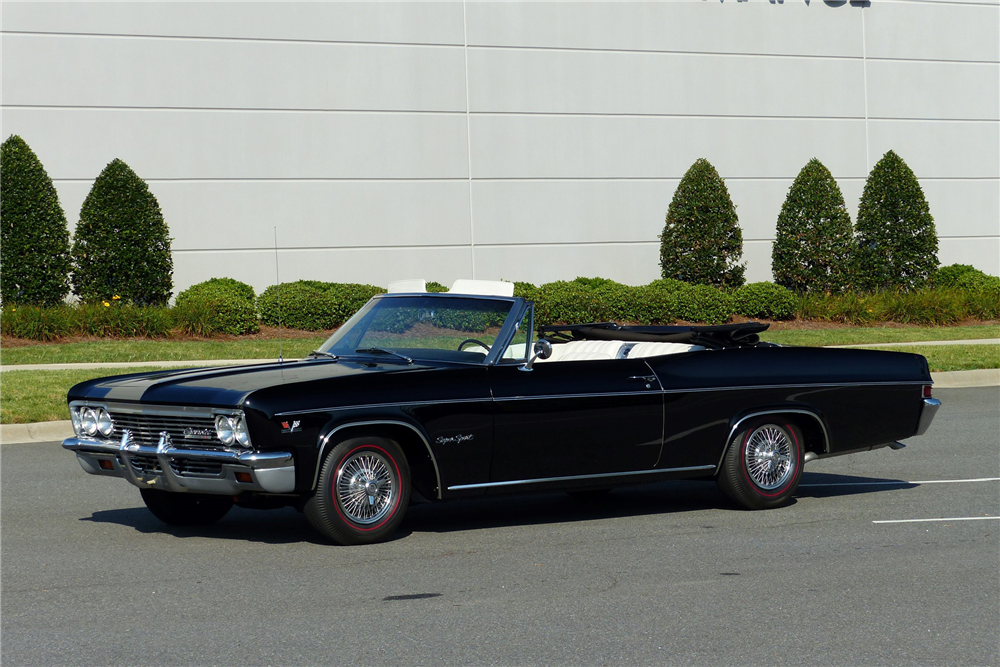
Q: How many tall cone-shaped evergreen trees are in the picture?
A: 5